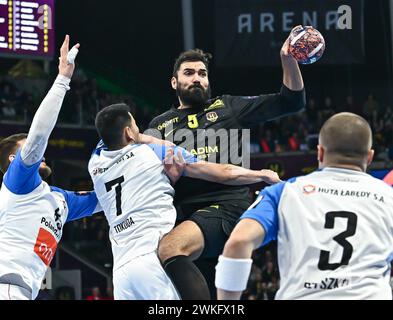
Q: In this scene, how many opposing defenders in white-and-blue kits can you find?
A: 3